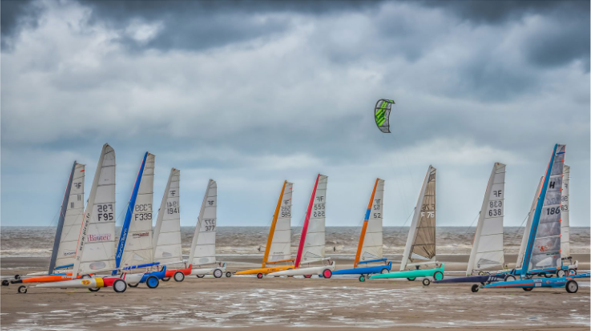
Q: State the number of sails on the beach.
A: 13